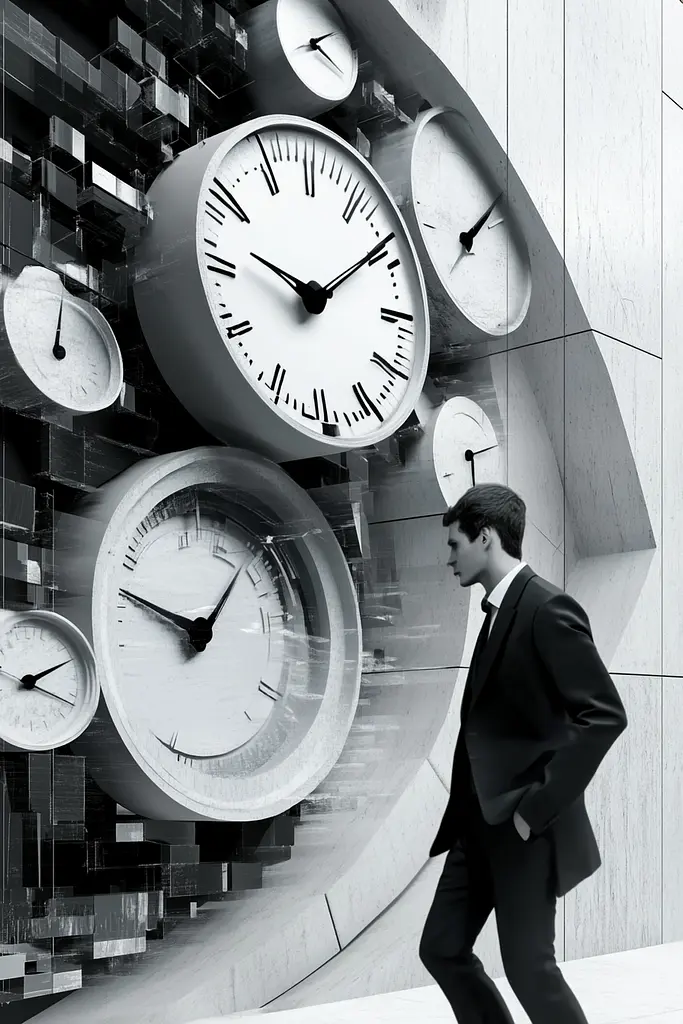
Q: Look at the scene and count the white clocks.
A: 7